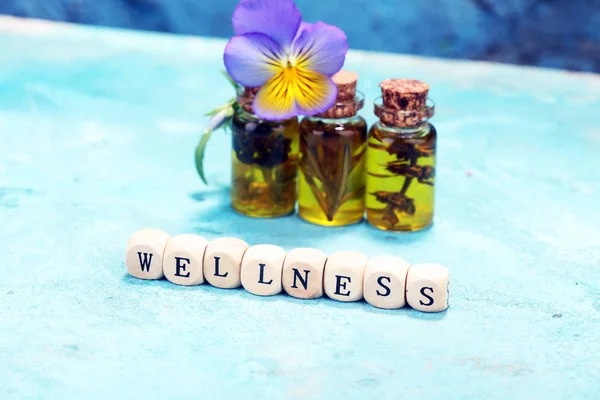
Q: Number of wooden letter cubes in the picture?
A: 8